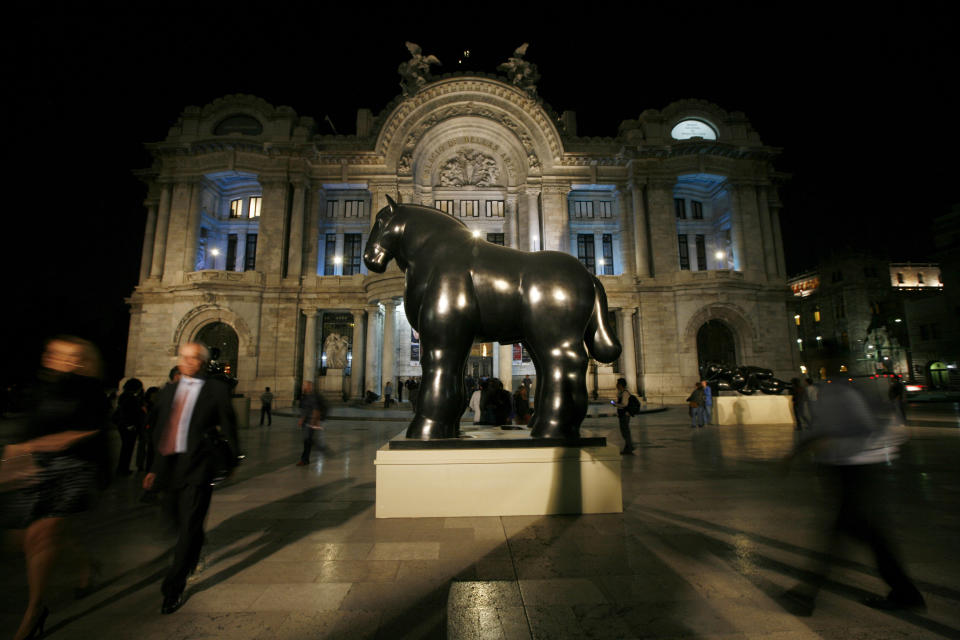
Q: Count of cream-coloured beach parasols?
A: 0